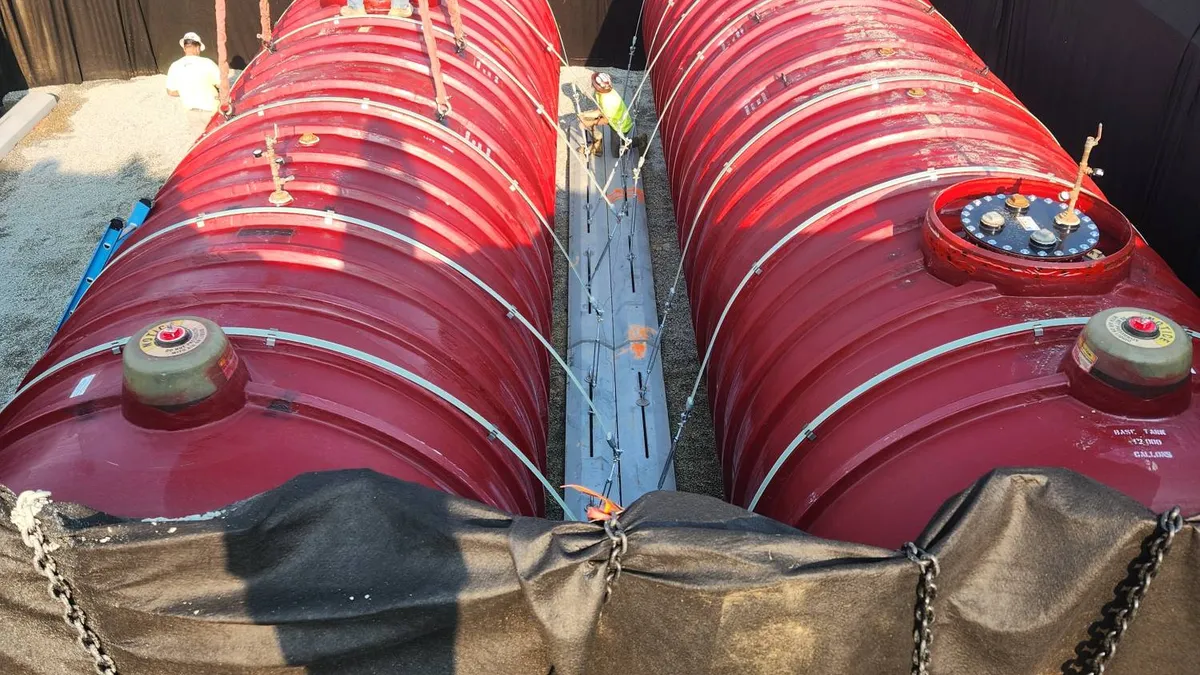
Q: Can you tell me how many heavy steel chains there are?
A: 4